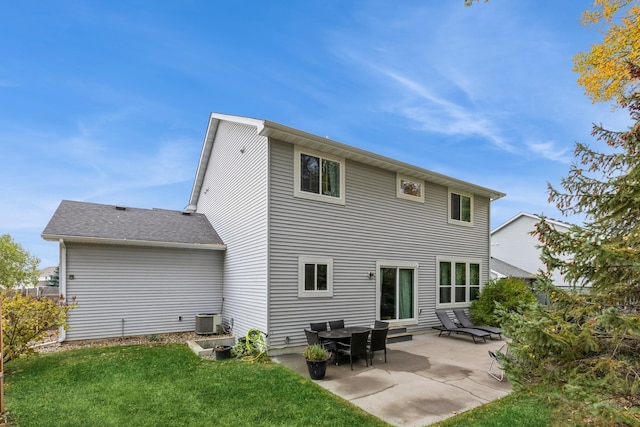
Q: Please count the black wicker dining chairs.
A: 6